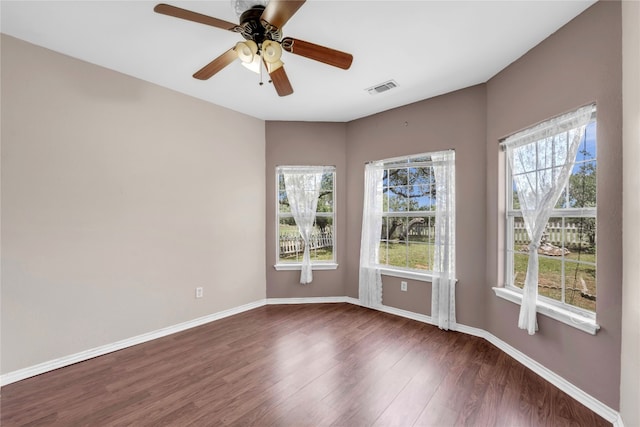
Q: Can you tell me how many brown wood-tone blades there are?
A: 5